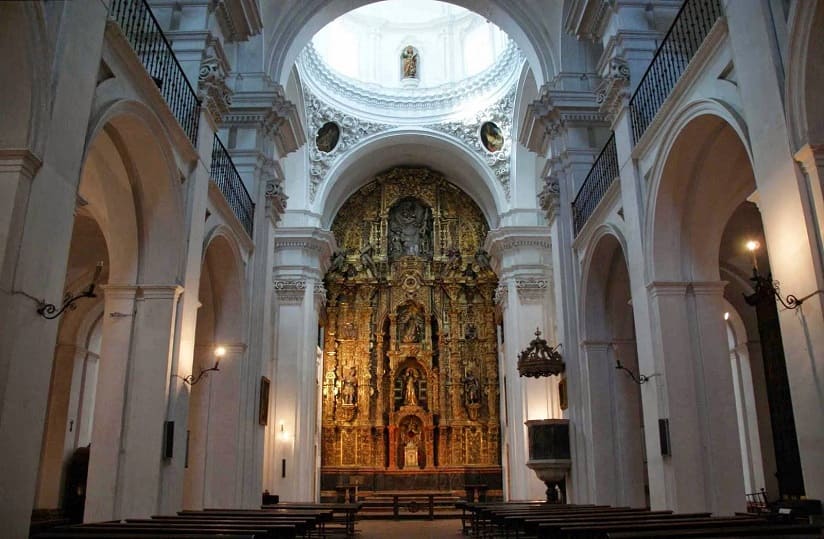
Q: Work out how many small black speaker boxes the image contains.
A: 2